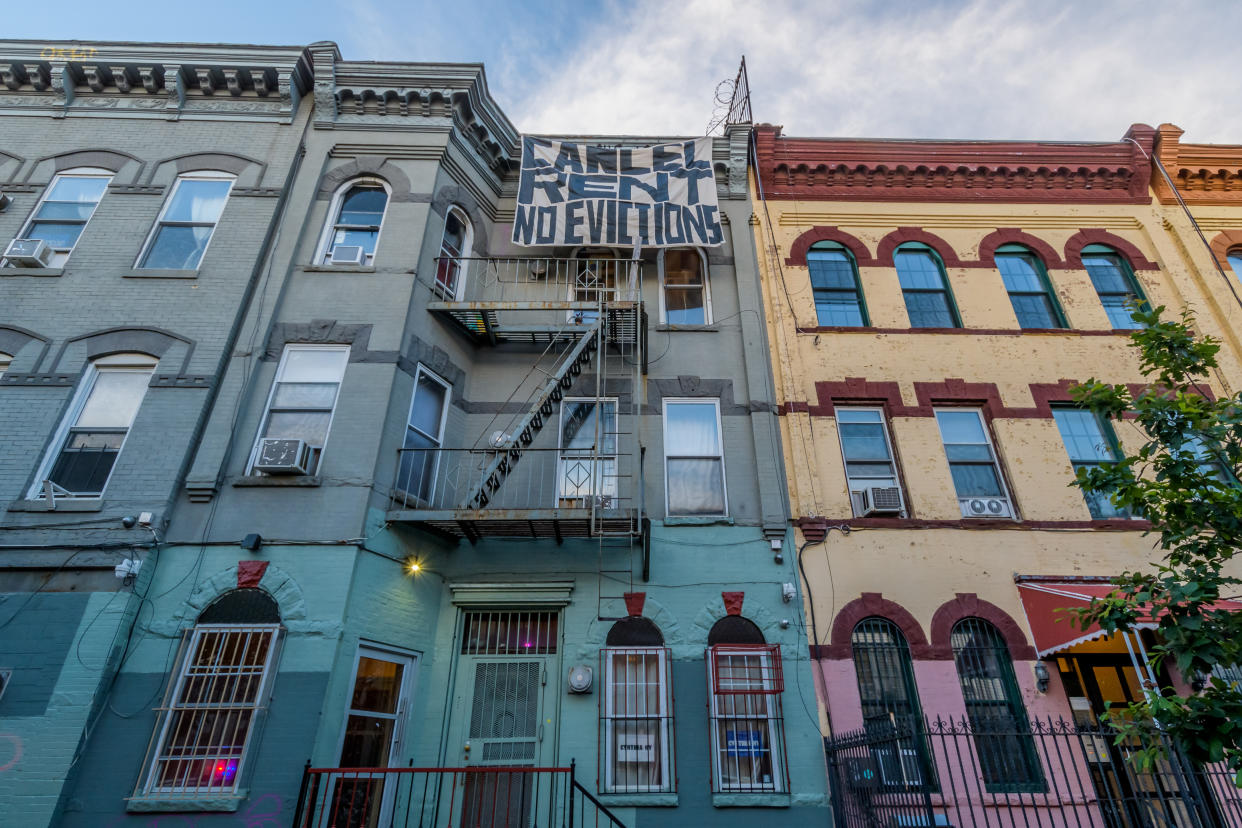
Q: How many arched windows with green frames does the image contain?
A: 6